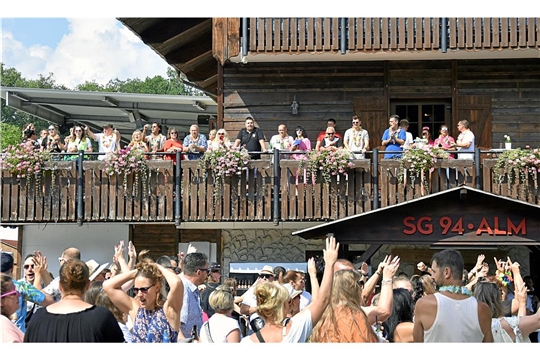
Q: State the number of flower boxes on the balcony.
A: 6